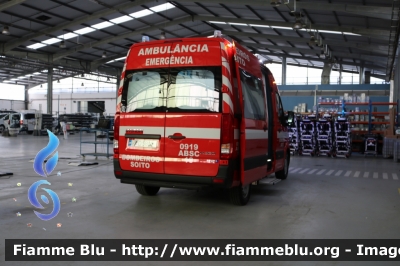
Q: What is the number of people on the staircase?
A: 0